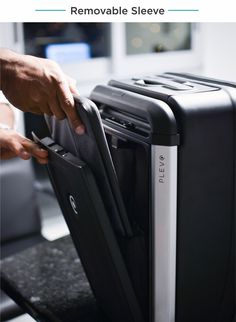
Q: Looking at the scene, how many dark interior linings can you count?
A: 1